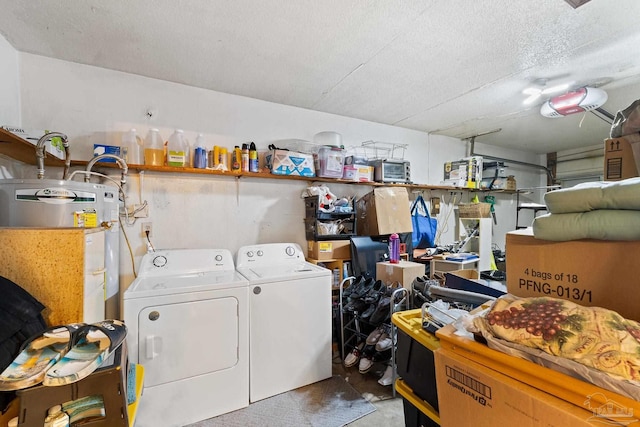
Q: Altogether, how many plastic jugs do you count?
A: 3